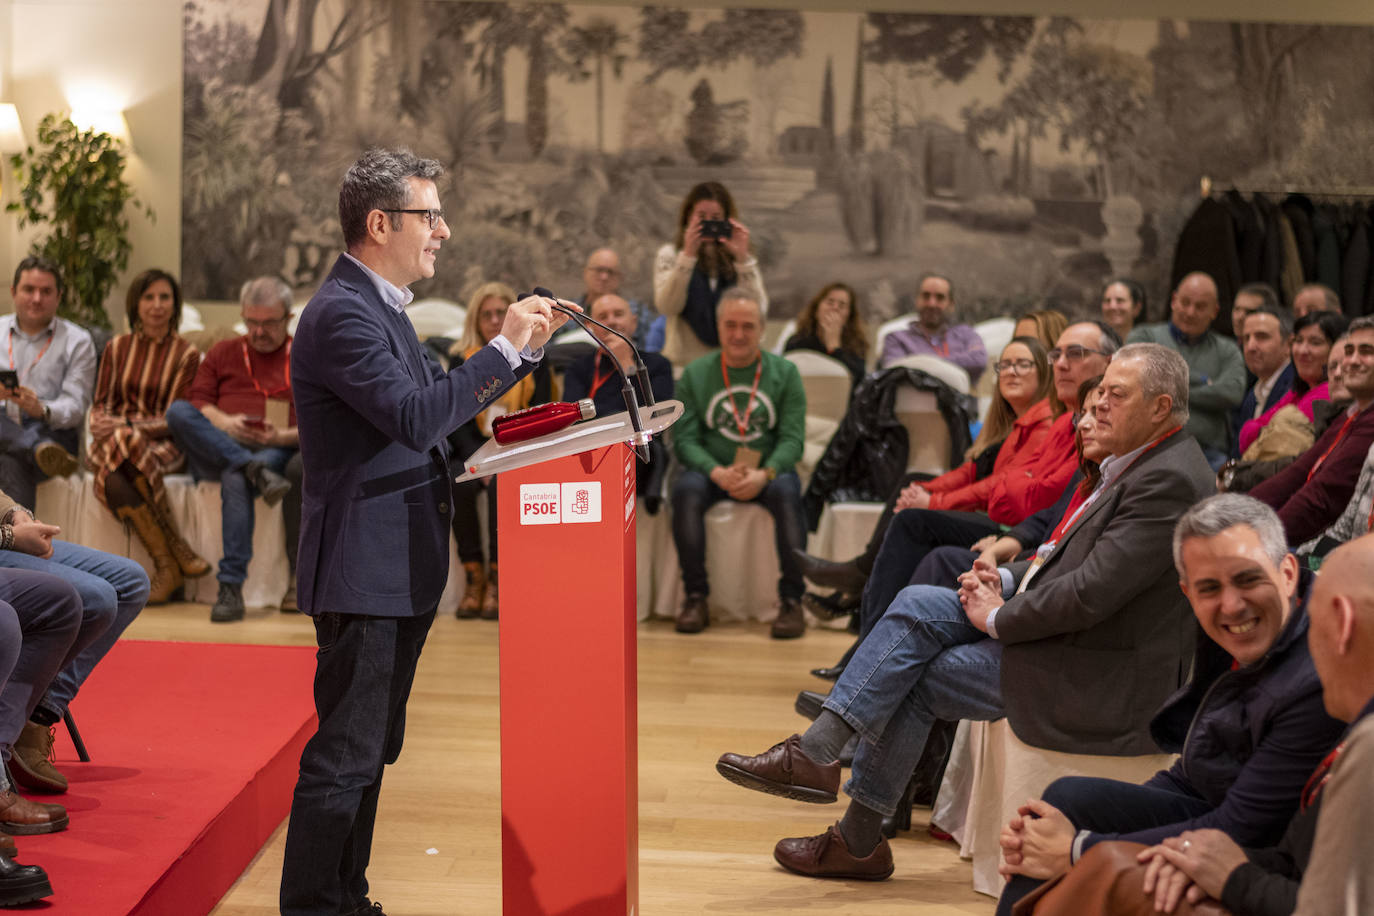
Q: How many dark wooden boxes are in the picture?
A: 0